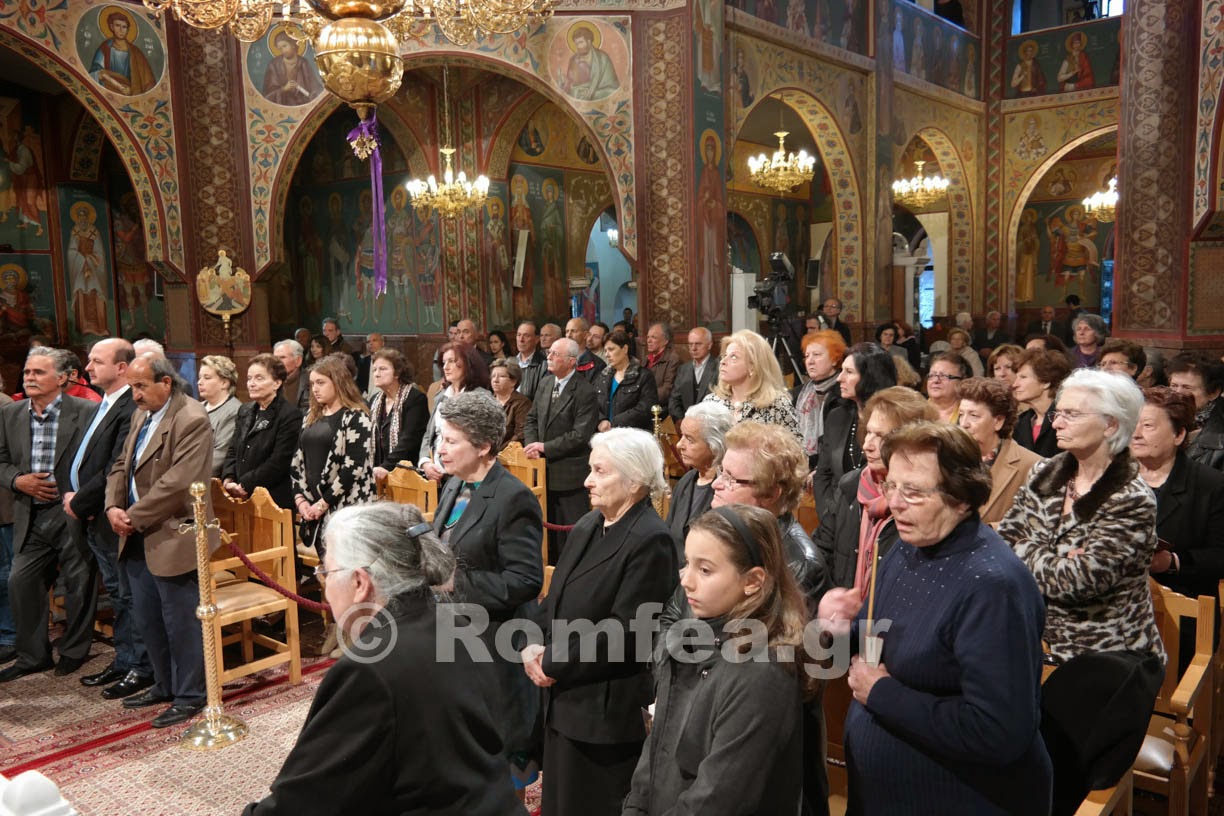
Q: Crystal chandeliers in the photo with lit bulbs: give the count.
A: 4